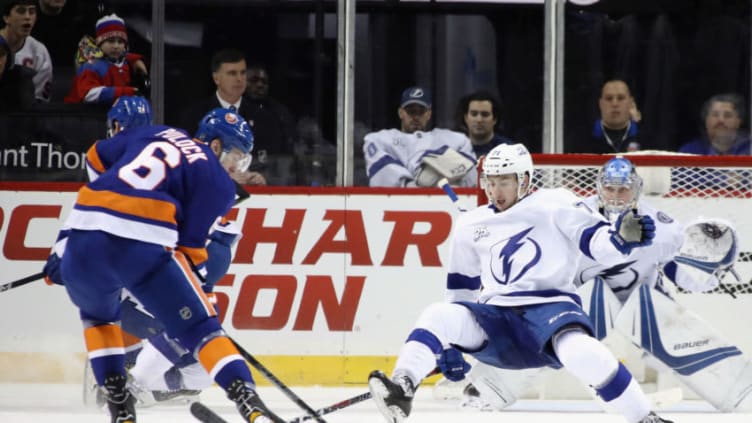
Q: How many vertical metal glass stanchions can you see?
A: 3